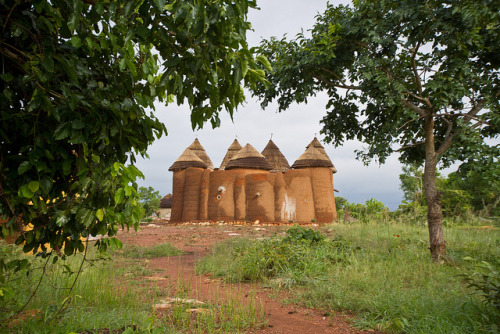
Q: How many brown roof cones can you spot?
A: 7